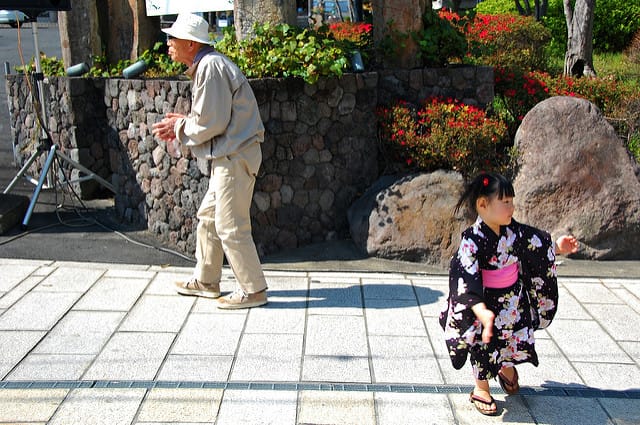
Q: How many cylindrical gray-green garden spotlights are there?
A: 3